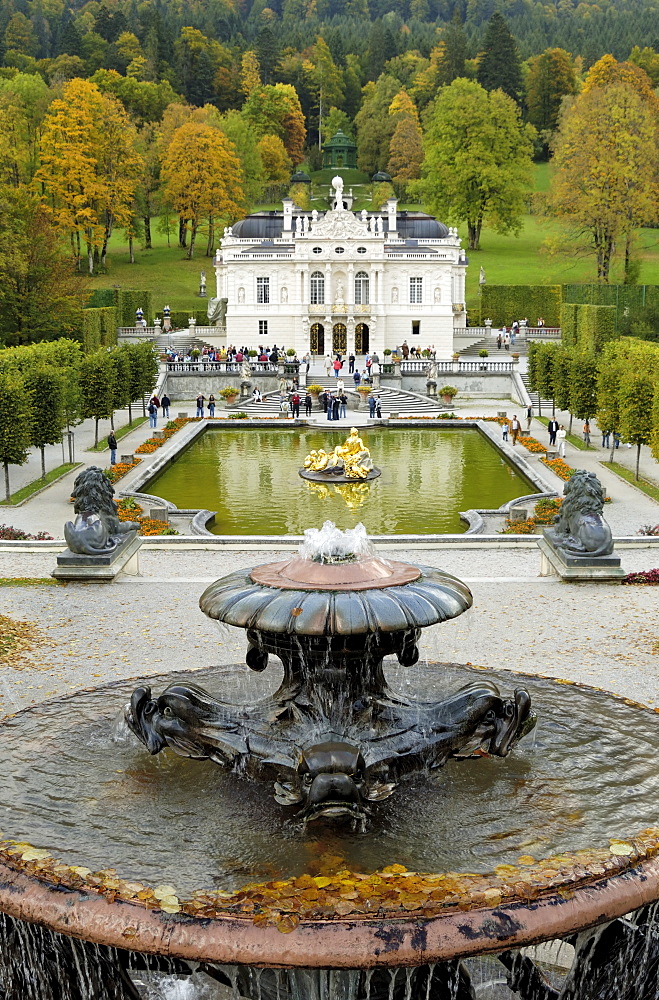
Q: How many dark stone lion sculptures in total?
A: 2